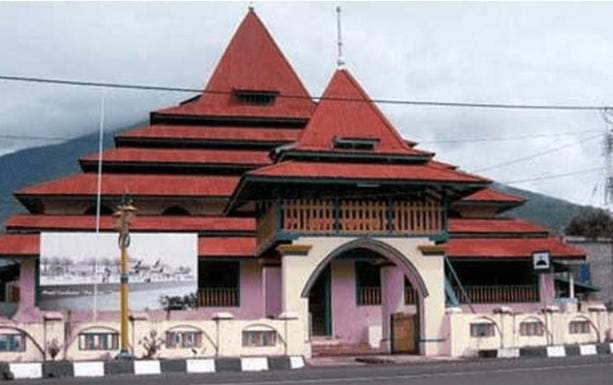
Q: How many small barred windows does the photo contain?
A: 7